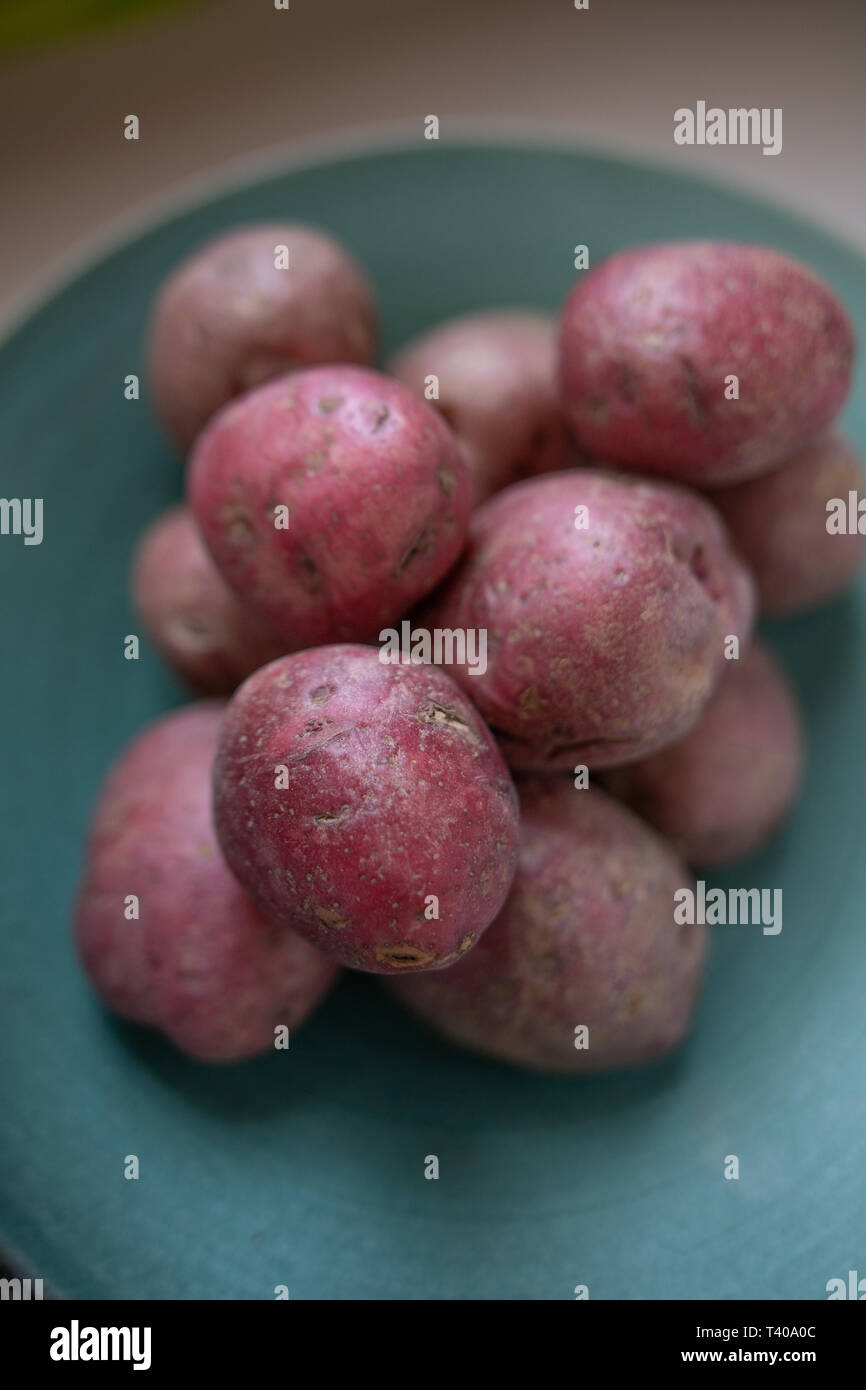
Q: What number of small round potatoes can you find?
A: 11